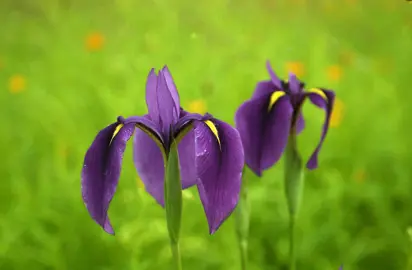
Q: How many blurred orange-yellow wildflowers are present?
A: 6